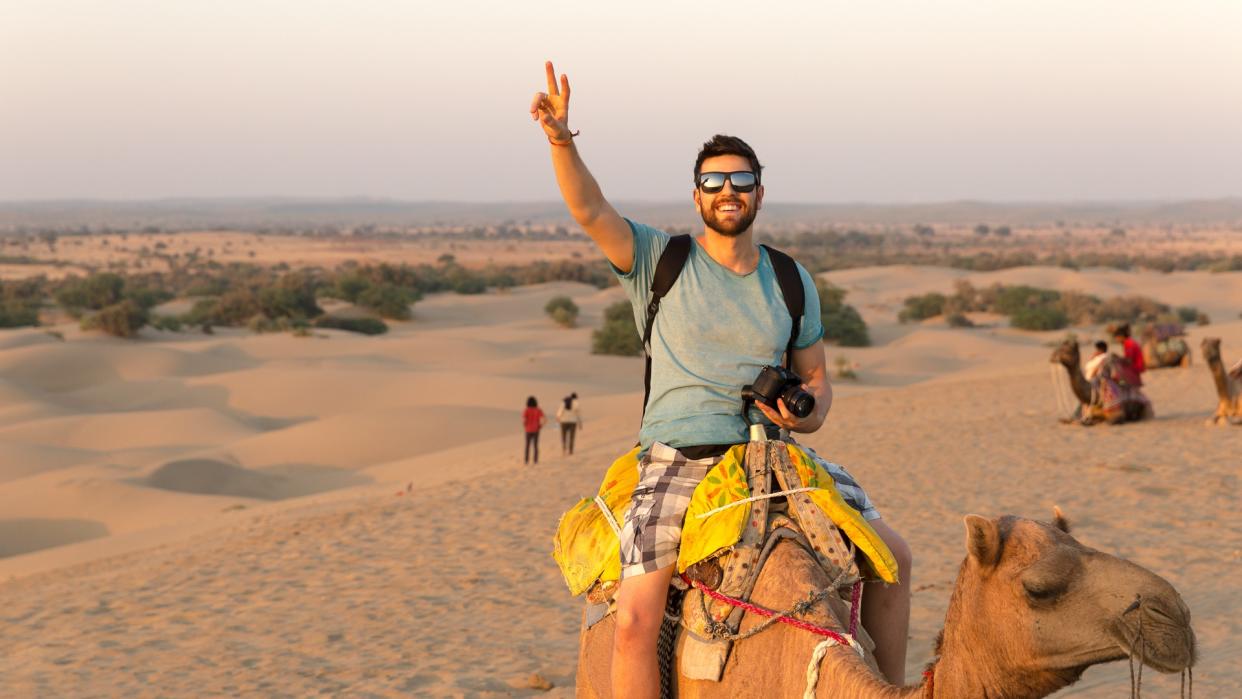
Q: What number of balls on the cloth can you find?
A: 0